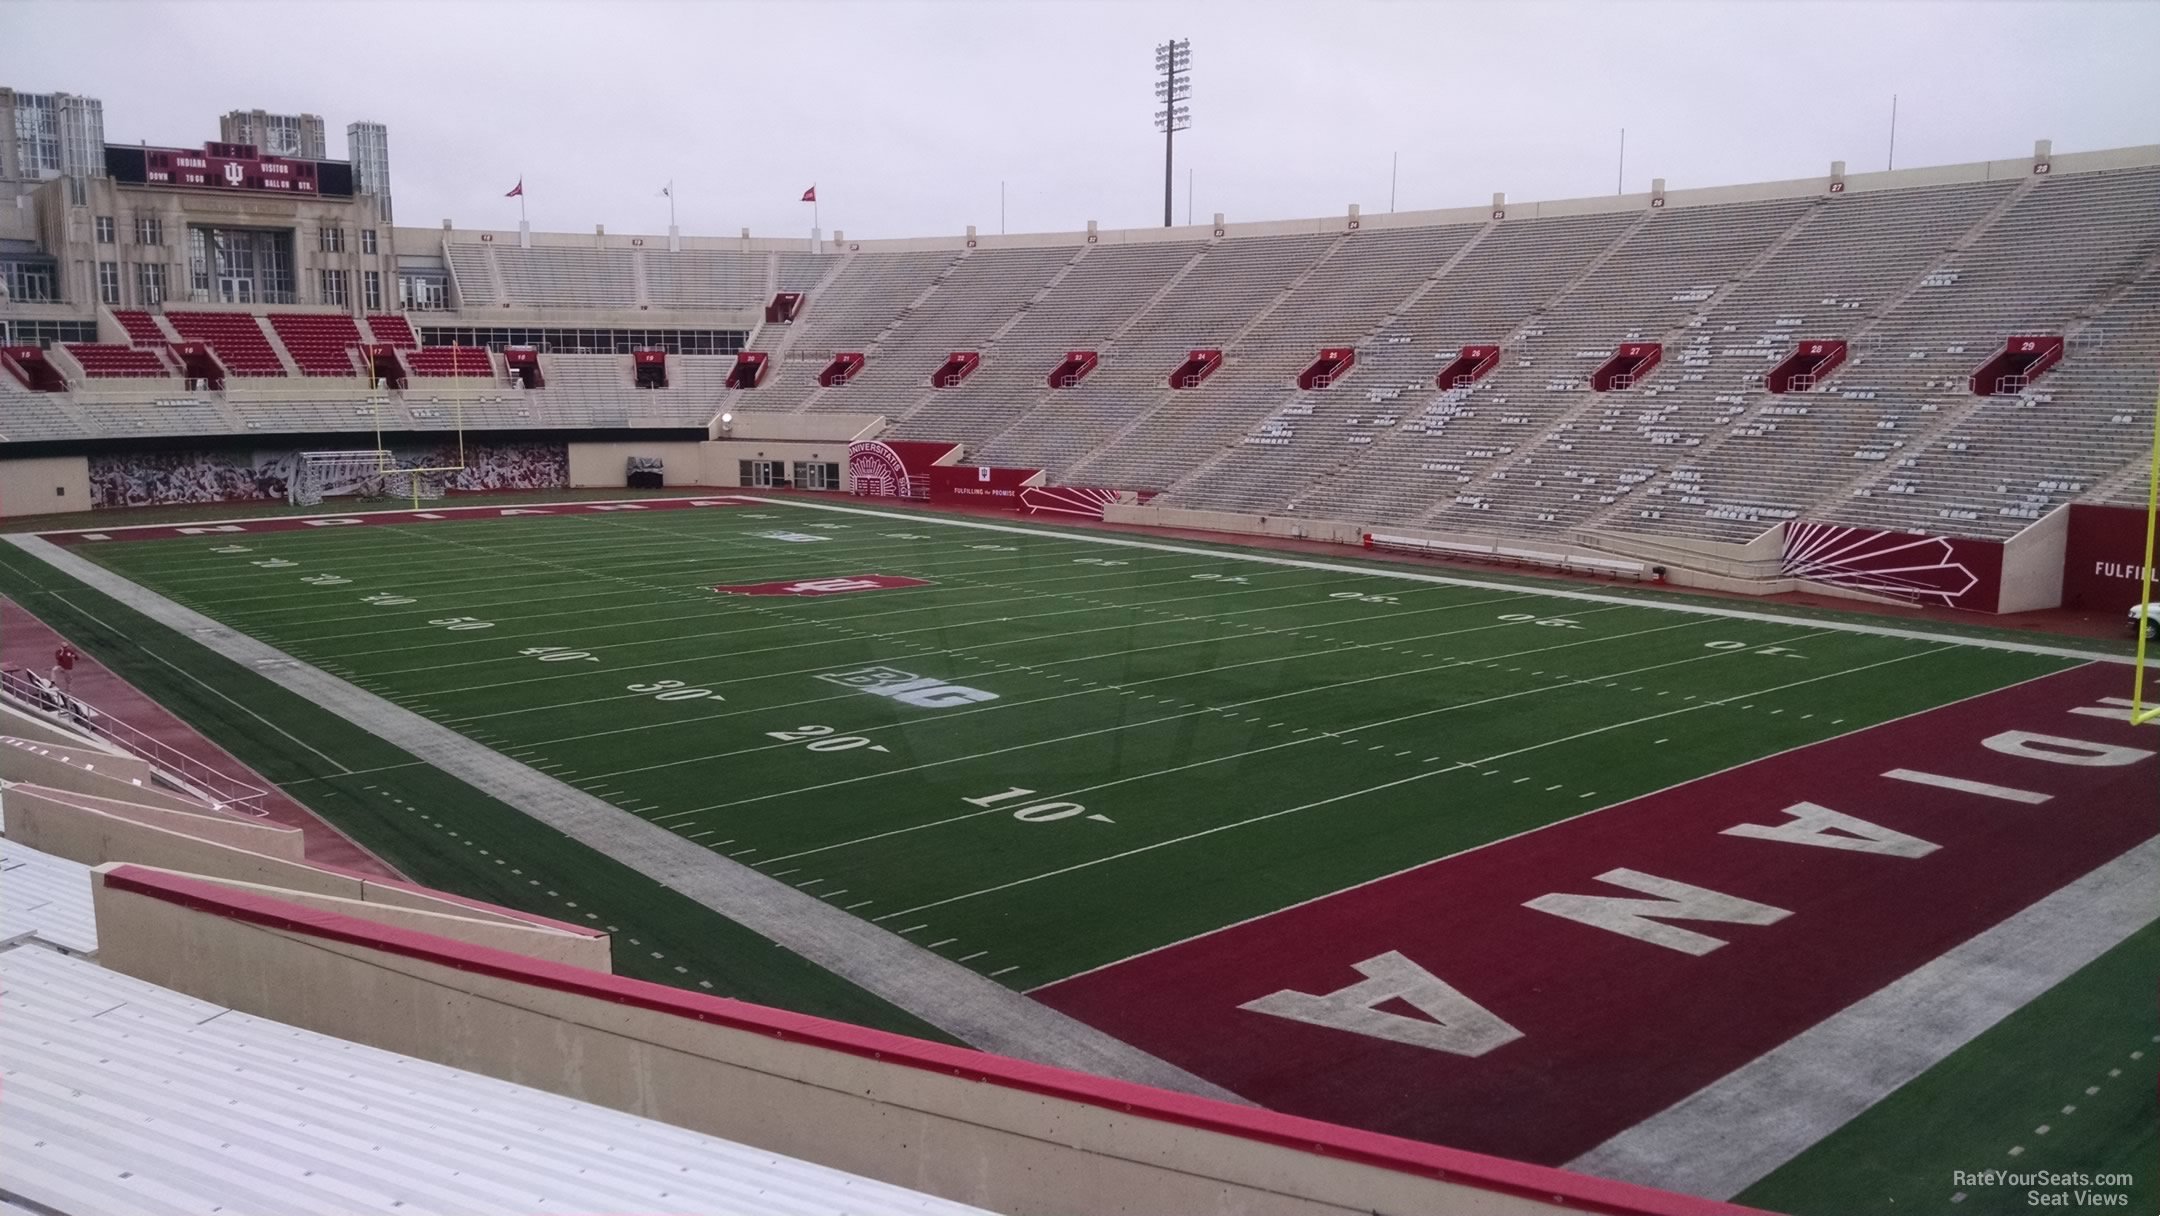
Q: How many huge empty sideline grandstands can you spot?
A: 1